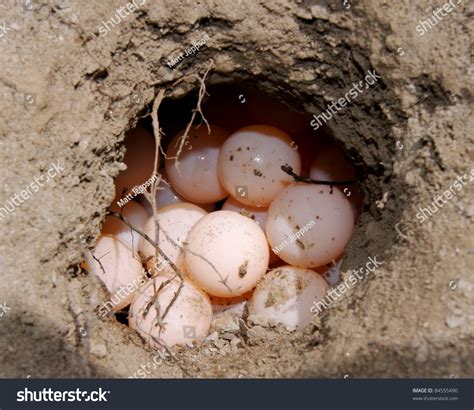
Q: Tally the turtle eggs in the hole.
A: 13